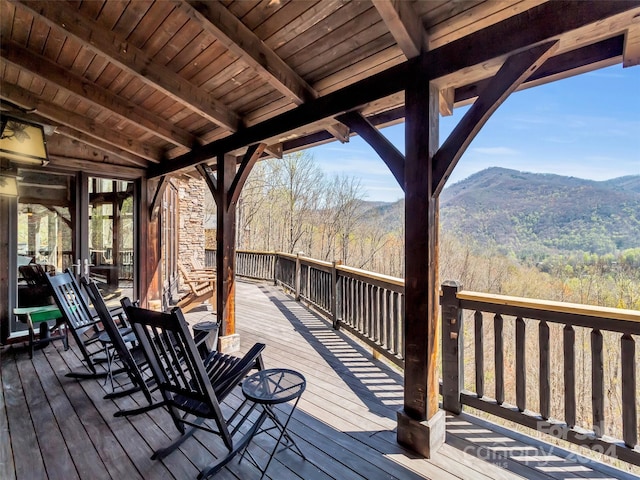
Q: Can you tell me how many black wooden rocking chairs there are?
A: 3